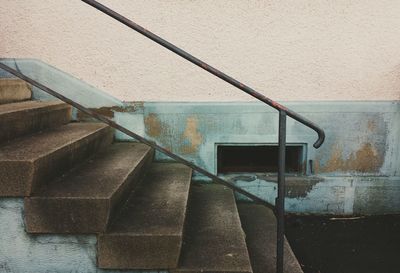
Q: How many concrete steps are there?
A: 7